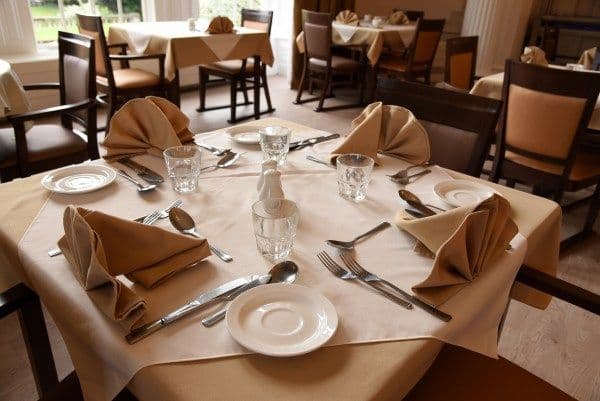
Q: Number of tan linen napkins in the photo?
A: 9